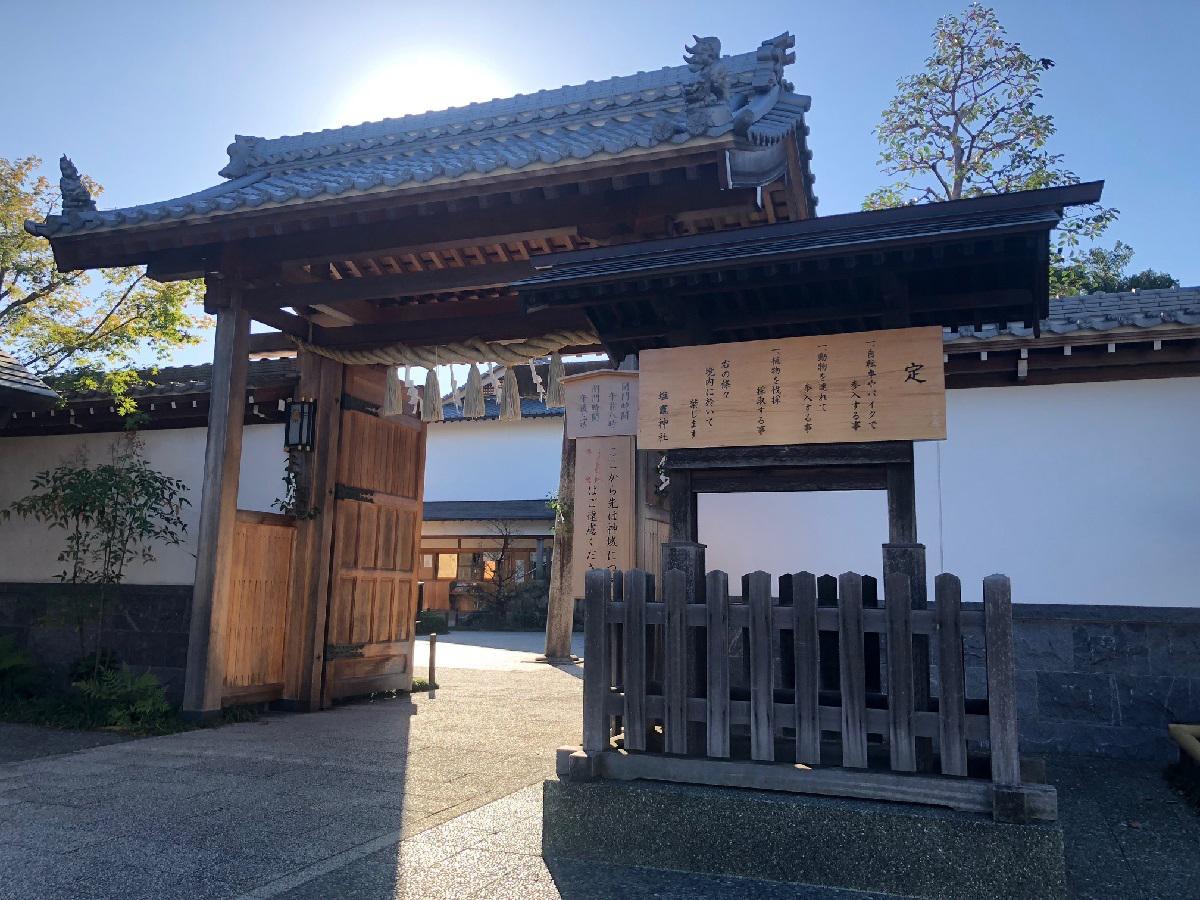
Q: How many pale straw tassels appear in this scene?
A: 5